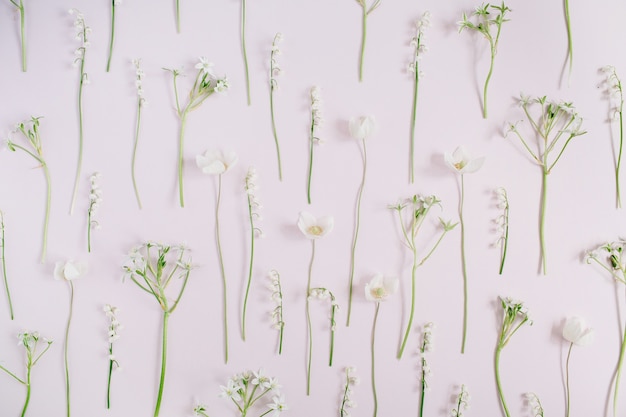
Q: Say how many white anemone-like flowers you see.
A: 7